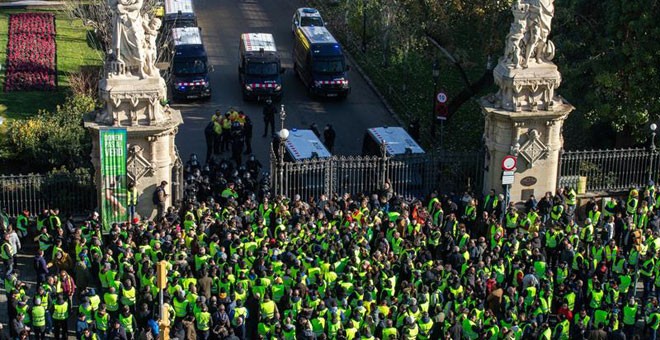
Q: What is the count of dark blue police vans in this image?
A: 6